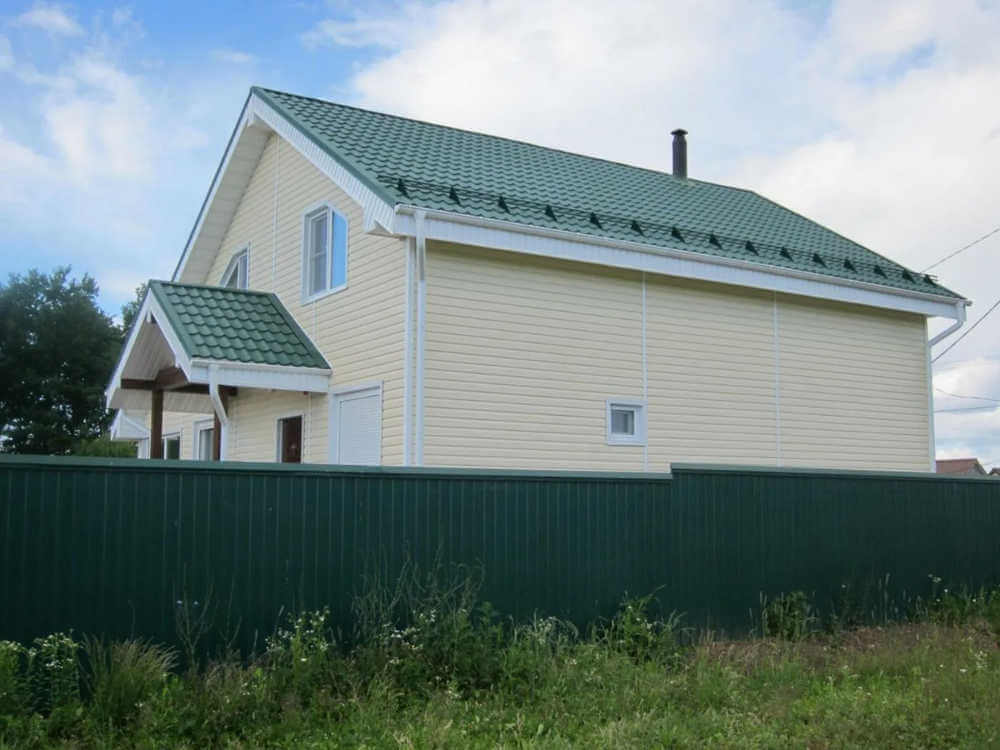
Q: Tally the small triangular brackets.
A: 15